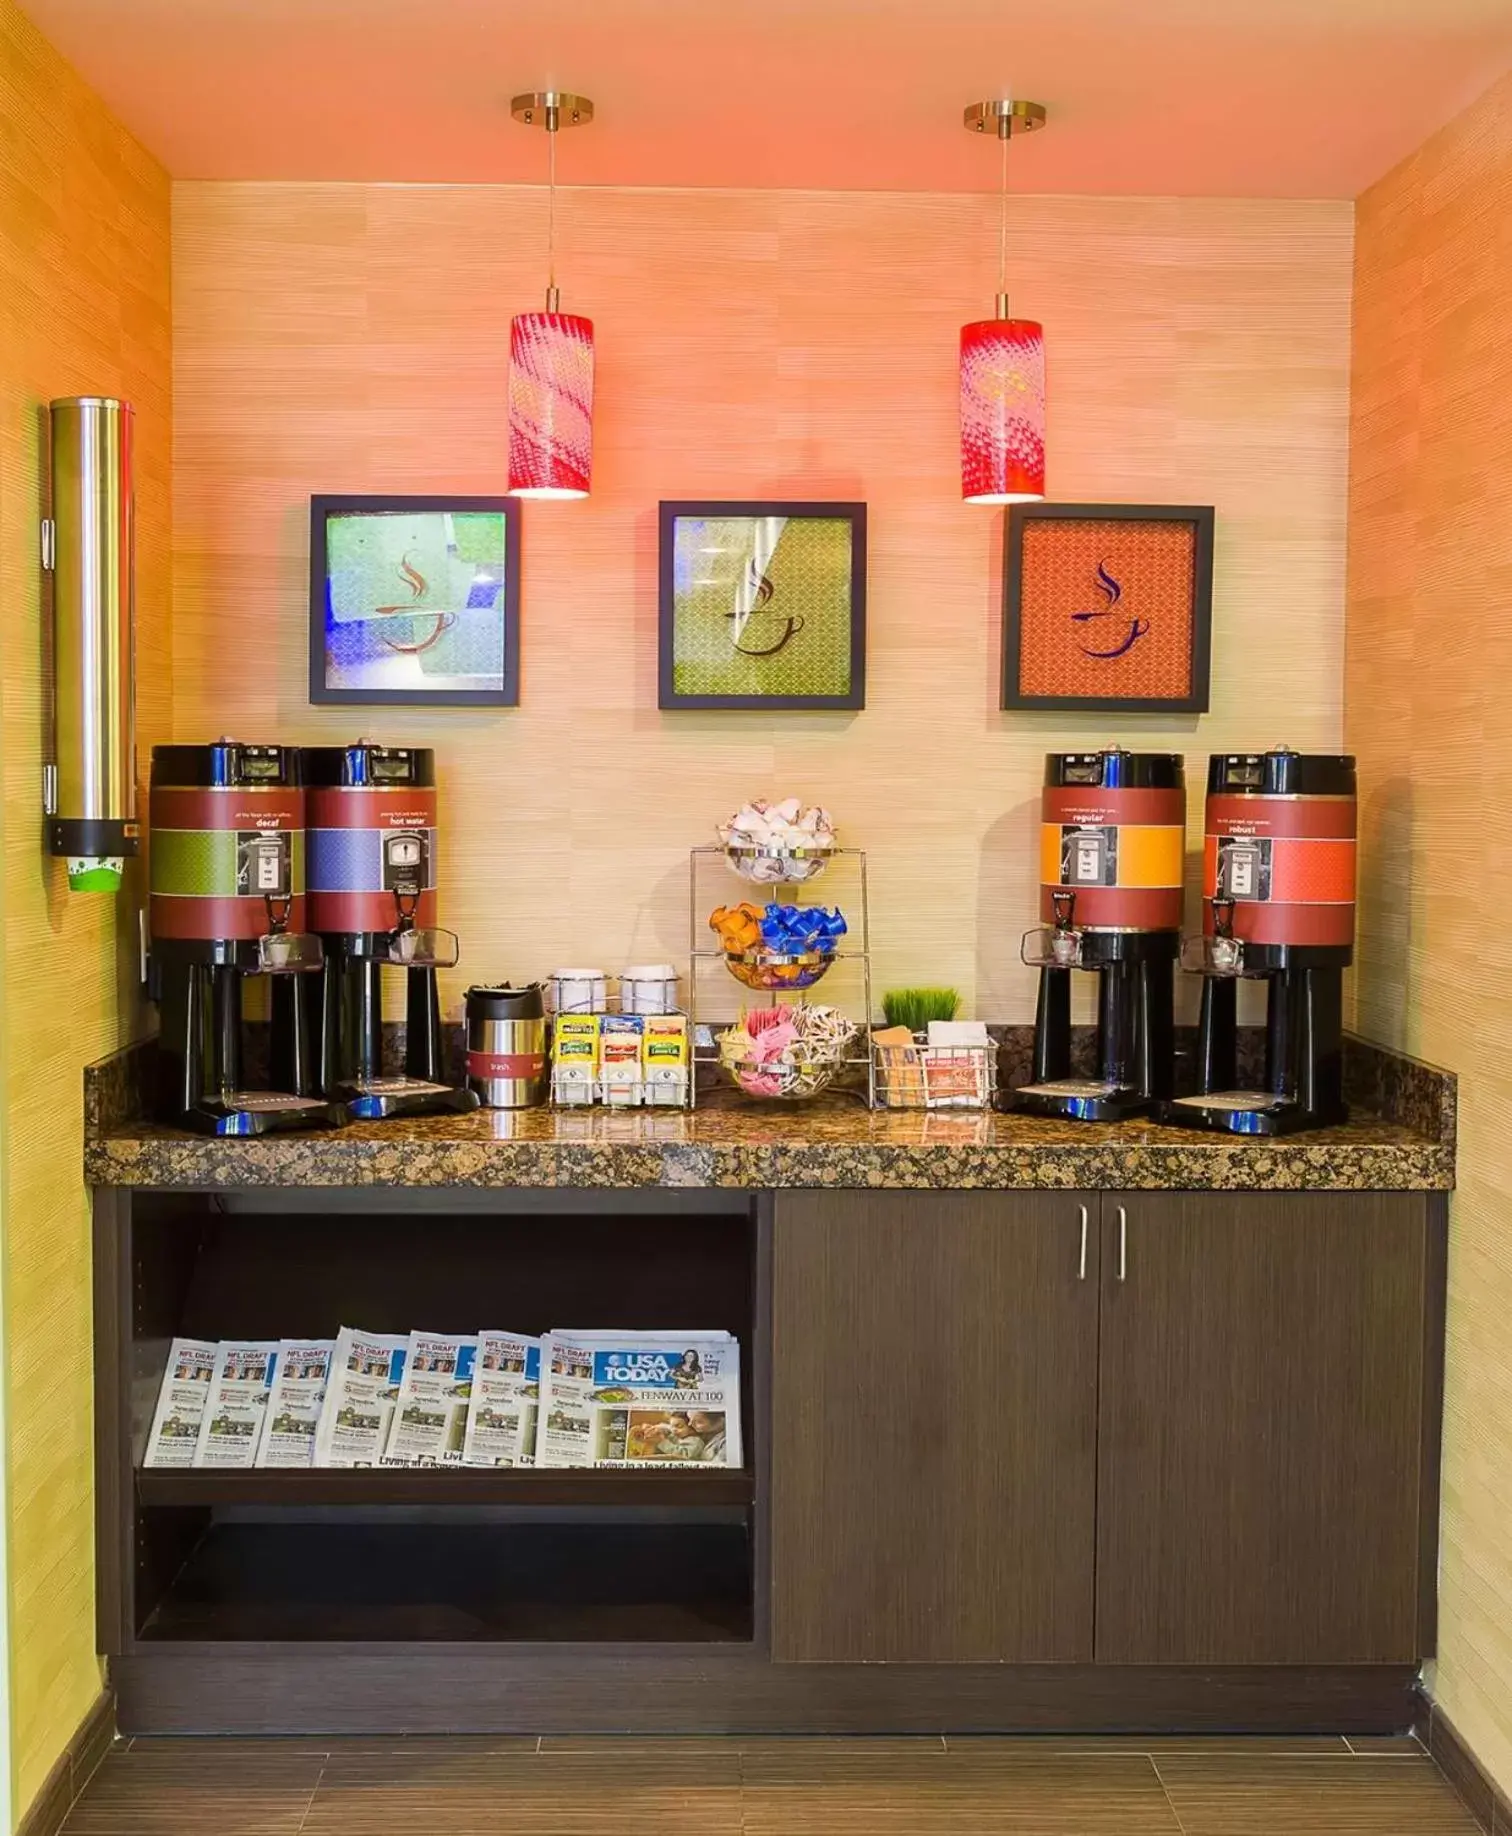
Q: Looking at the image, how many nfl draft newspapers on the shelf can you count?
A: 7